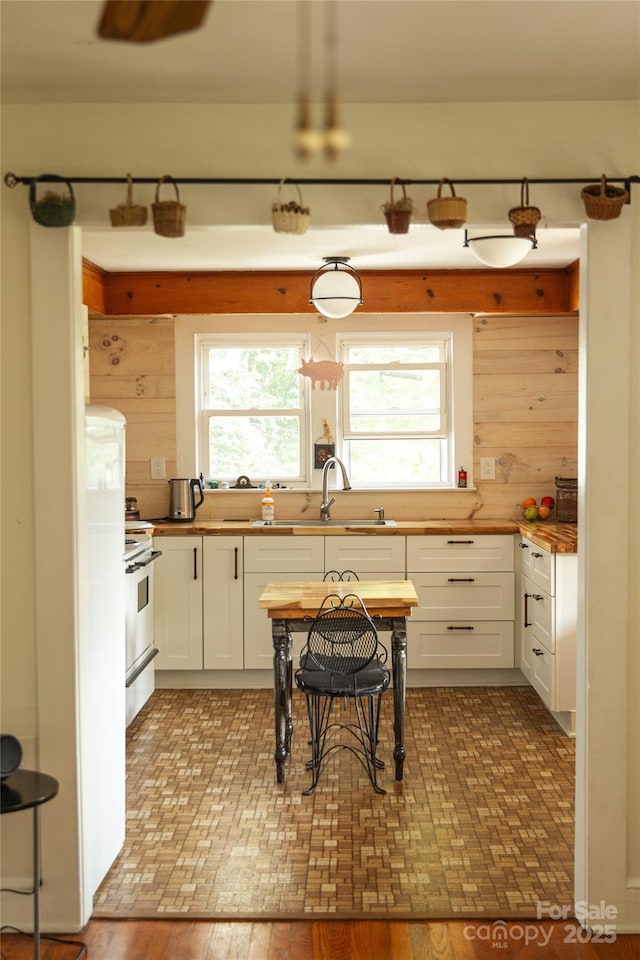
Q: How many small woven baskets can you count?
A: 8